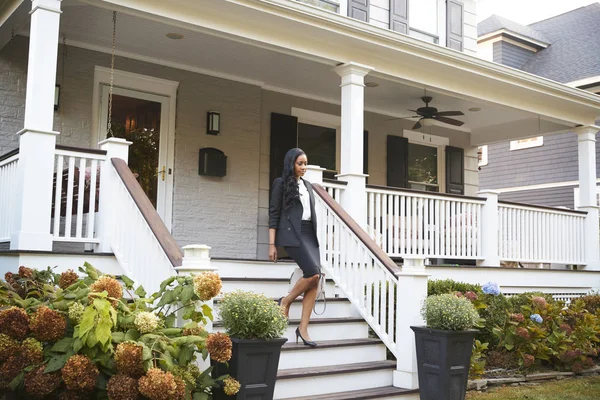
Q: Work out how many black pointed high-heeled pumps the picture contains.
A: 2